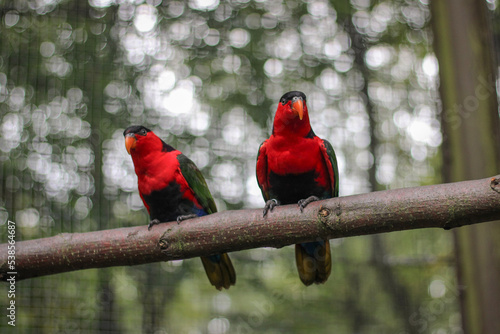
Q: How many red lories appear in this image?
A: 2